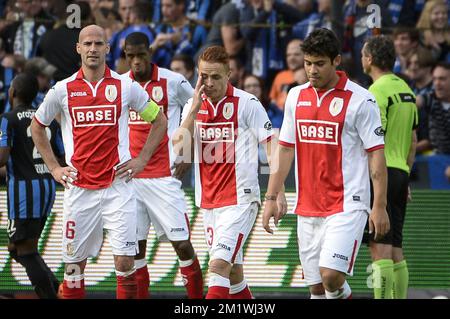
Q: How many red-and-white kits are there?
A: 4